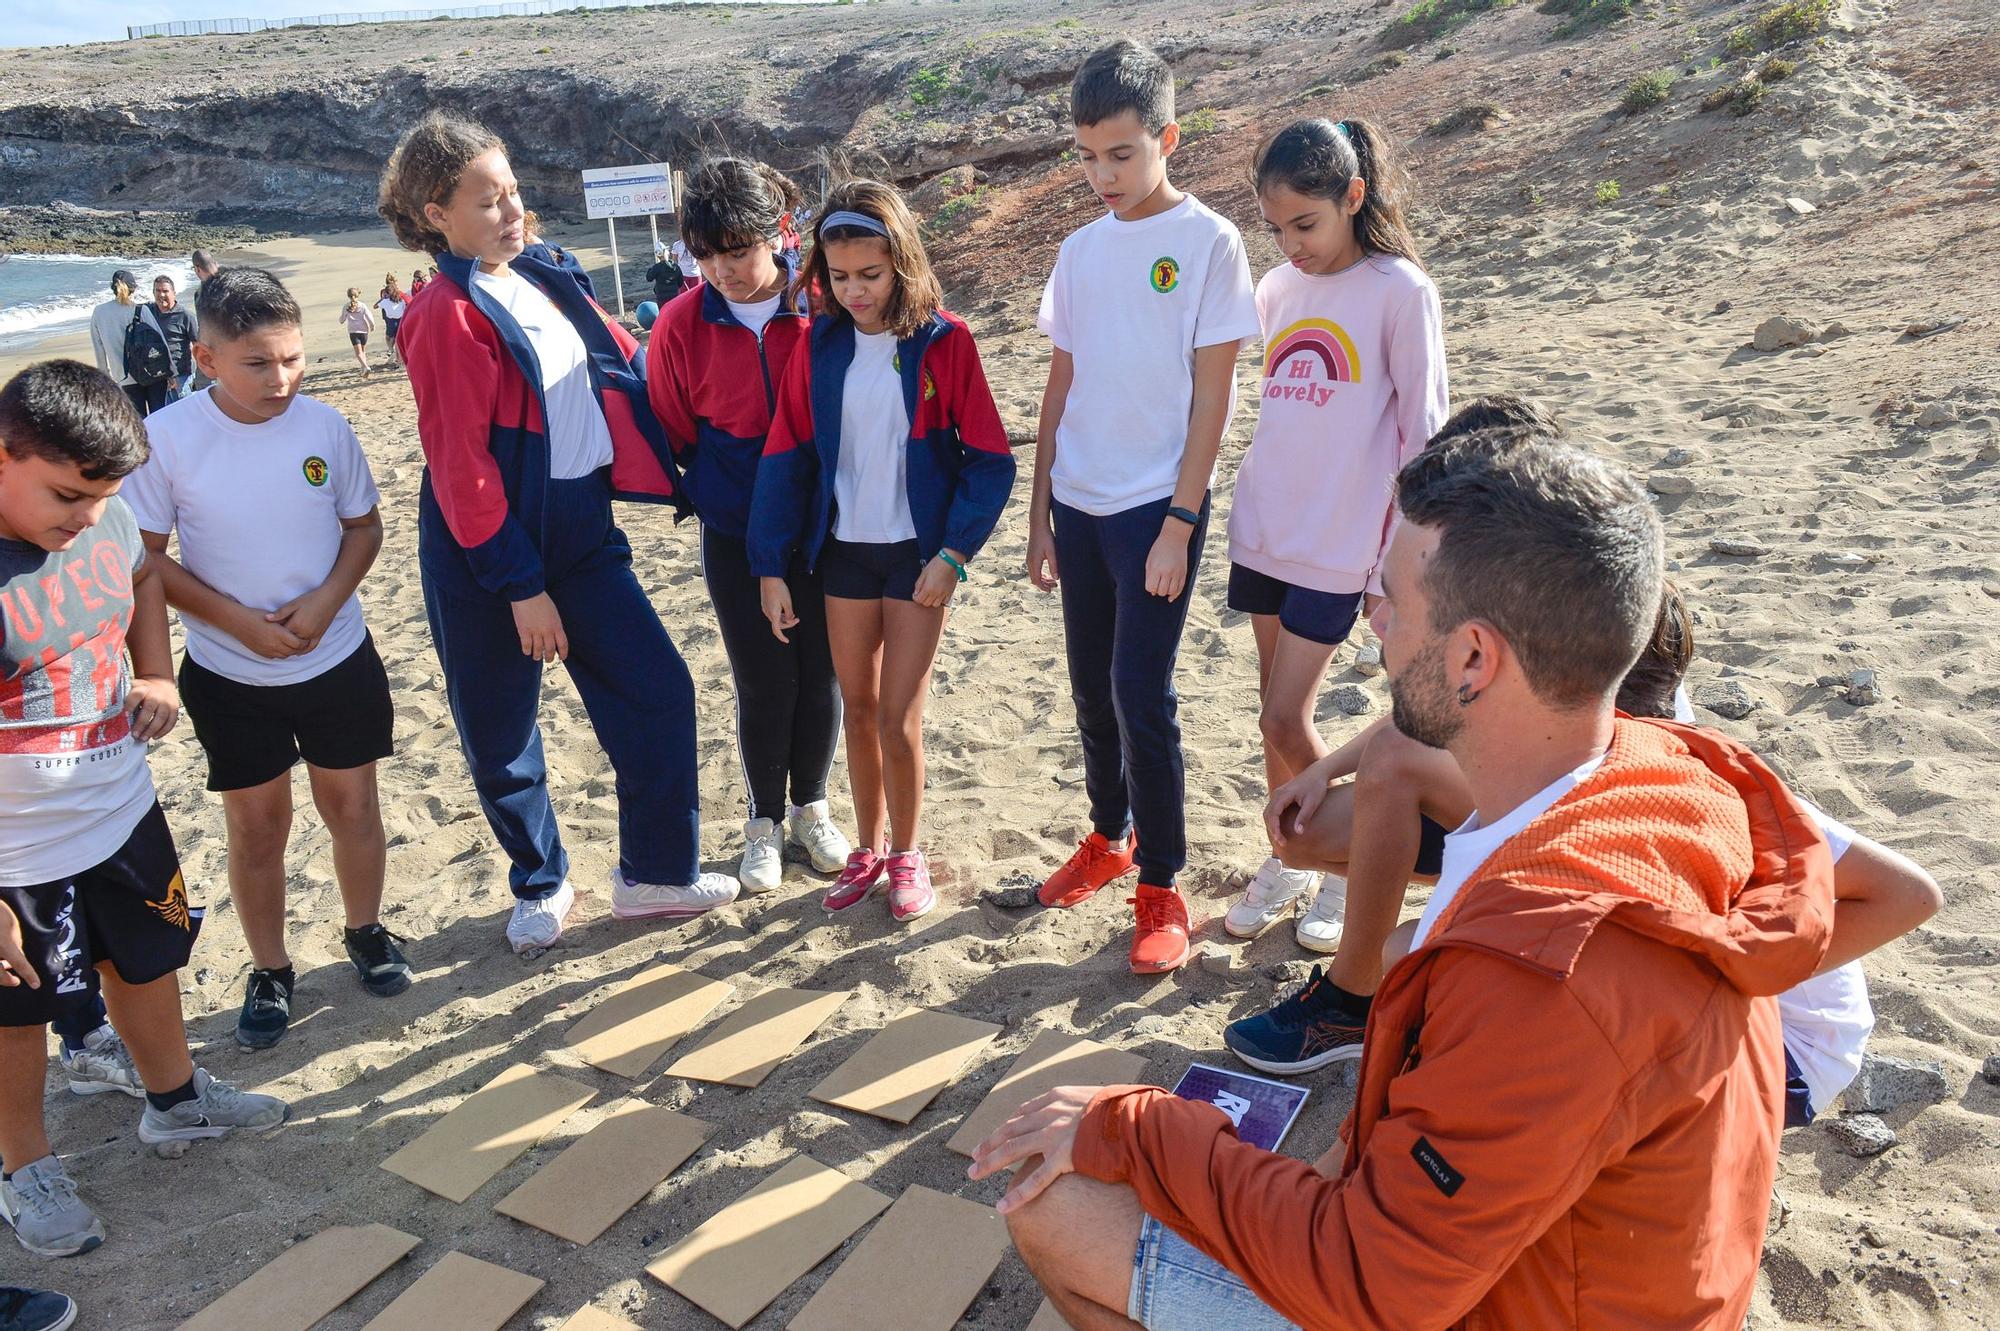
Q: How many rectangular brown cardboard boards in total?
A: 12